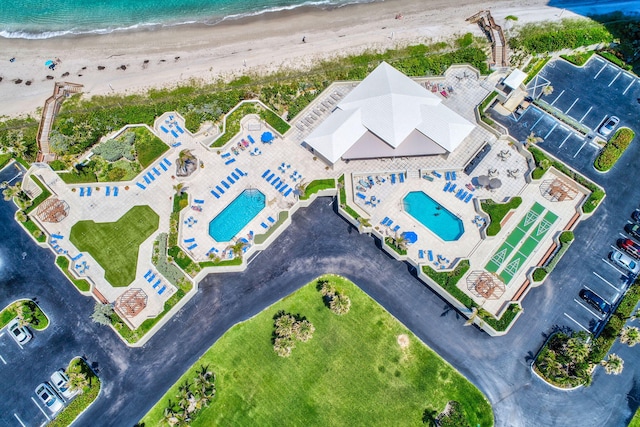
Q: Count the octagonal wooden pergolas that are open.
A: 4